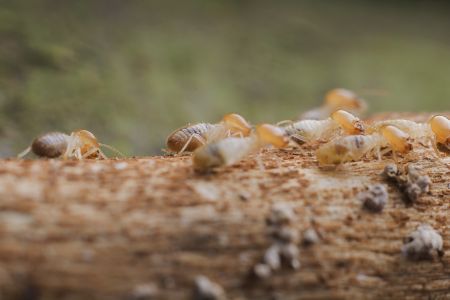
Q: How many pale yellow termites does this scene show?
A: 7